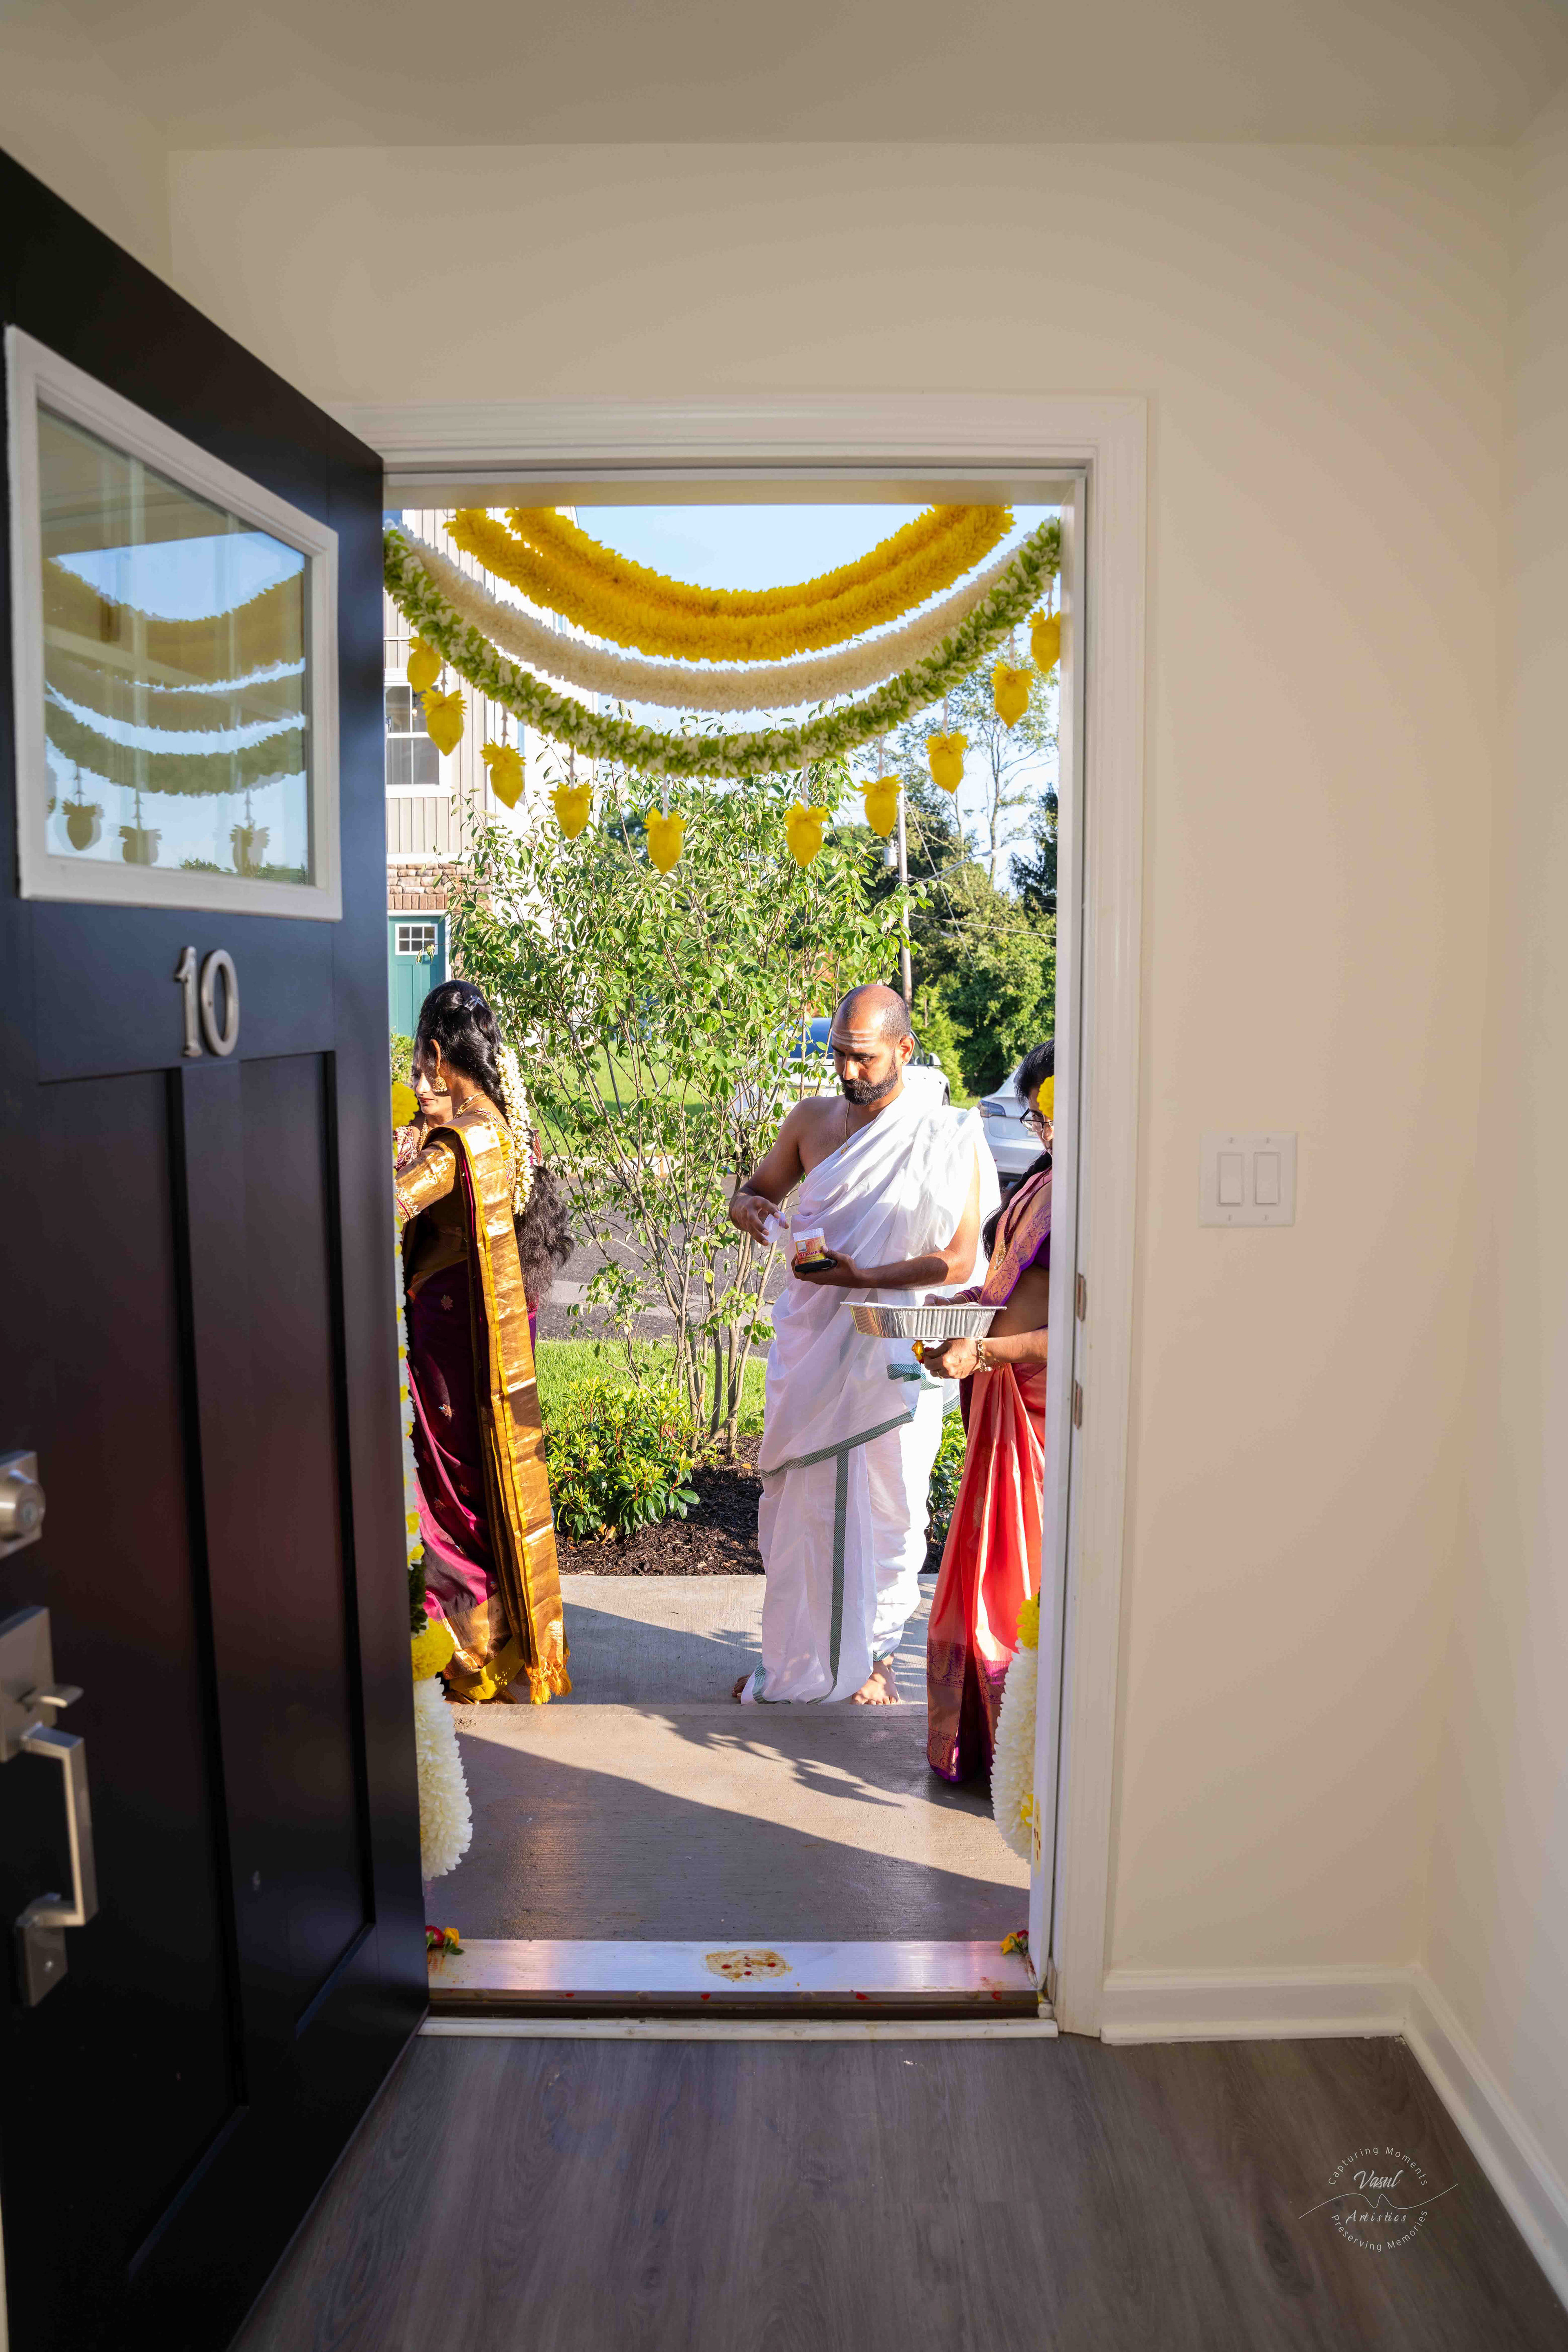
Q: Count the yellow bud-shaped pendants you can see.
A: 10